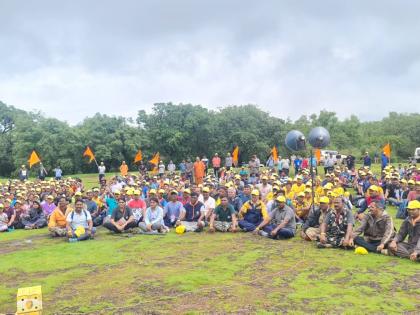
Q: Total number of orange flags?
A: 8